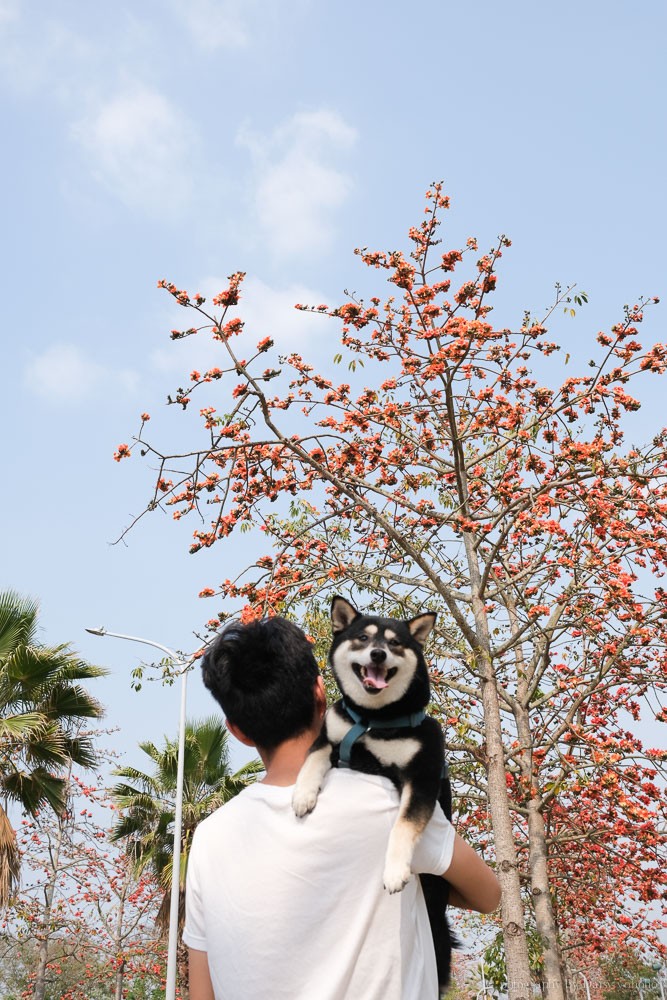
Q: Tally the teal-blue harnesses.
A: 1